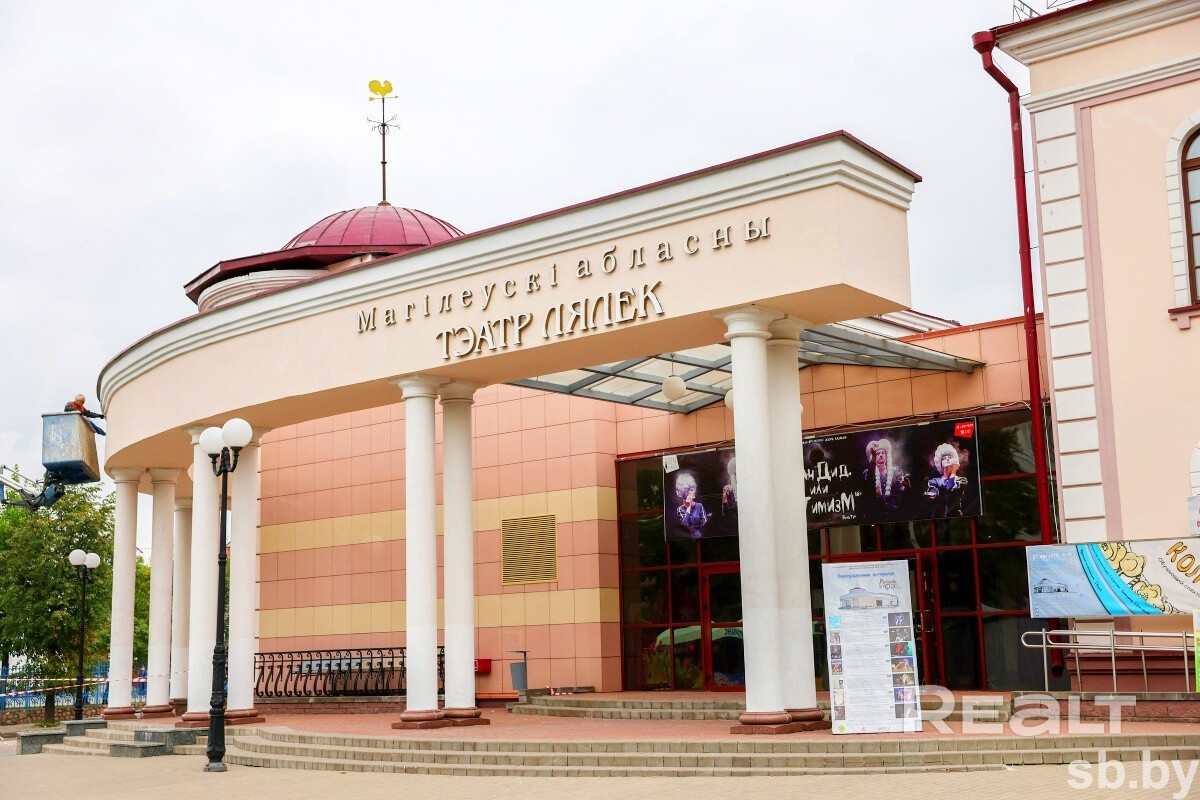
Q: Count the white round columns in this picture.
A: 9